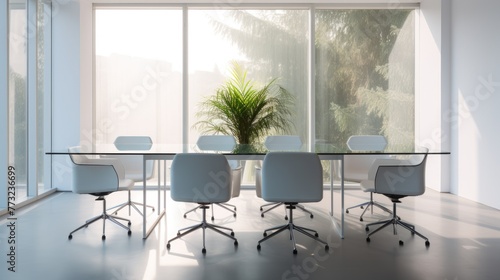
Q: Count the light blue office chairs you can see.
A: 8